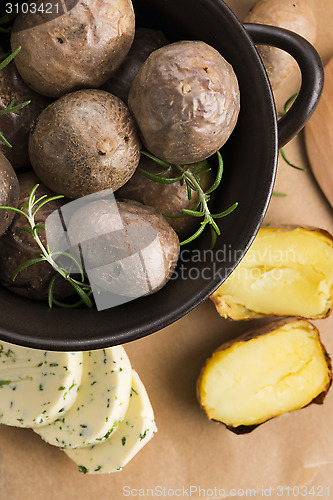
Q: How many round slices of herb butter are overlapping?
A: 3